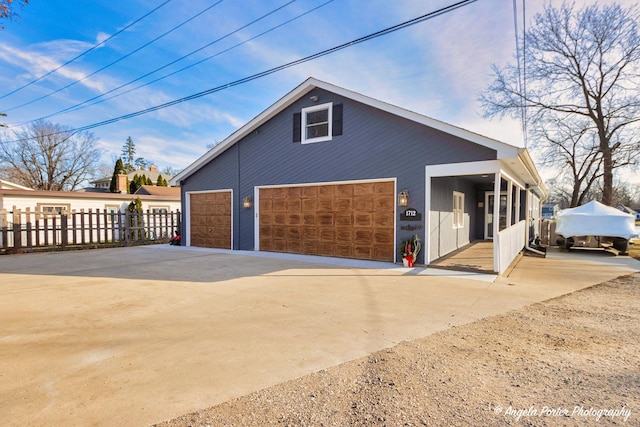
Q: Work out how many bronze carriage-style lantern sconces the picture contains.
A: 2